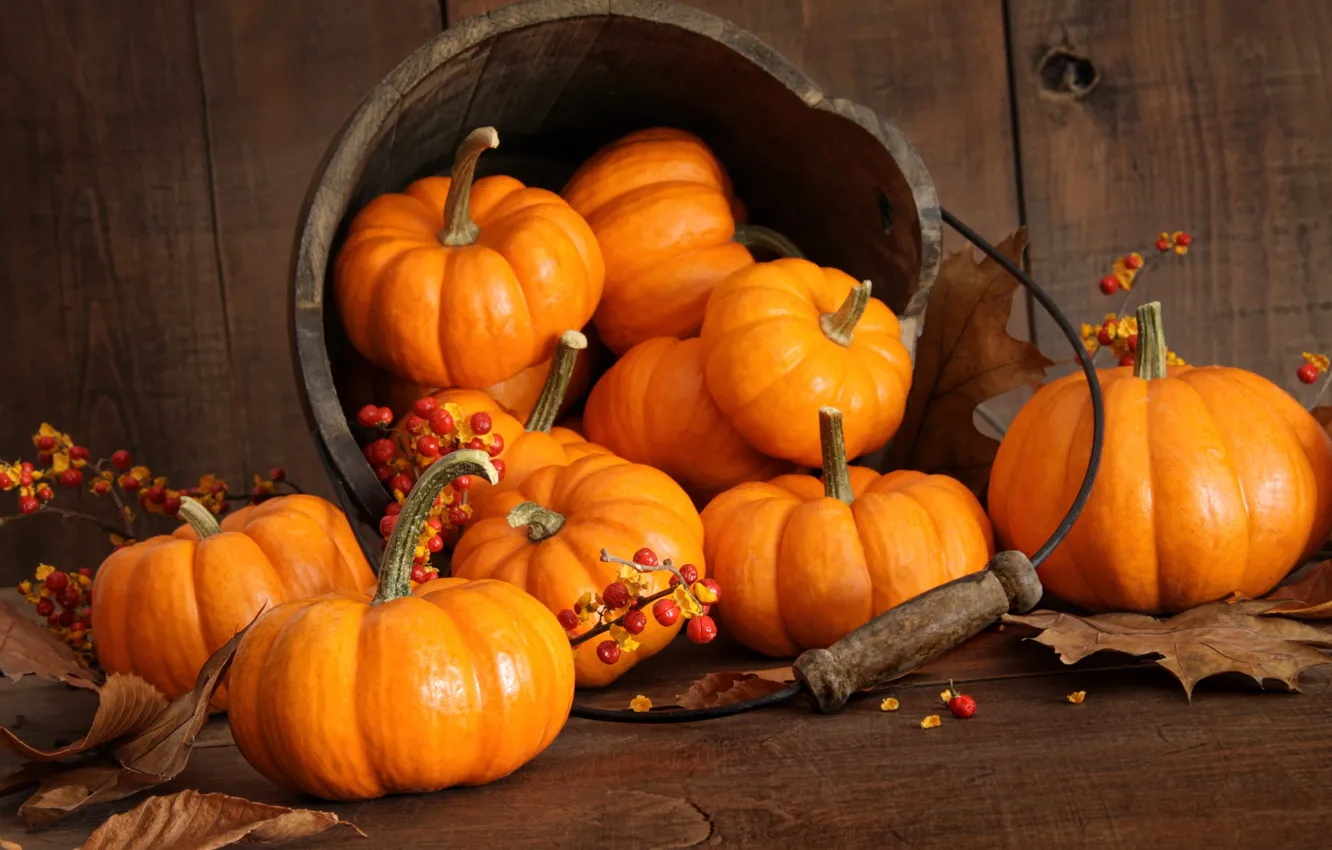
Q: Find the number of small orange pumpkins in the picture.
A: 11